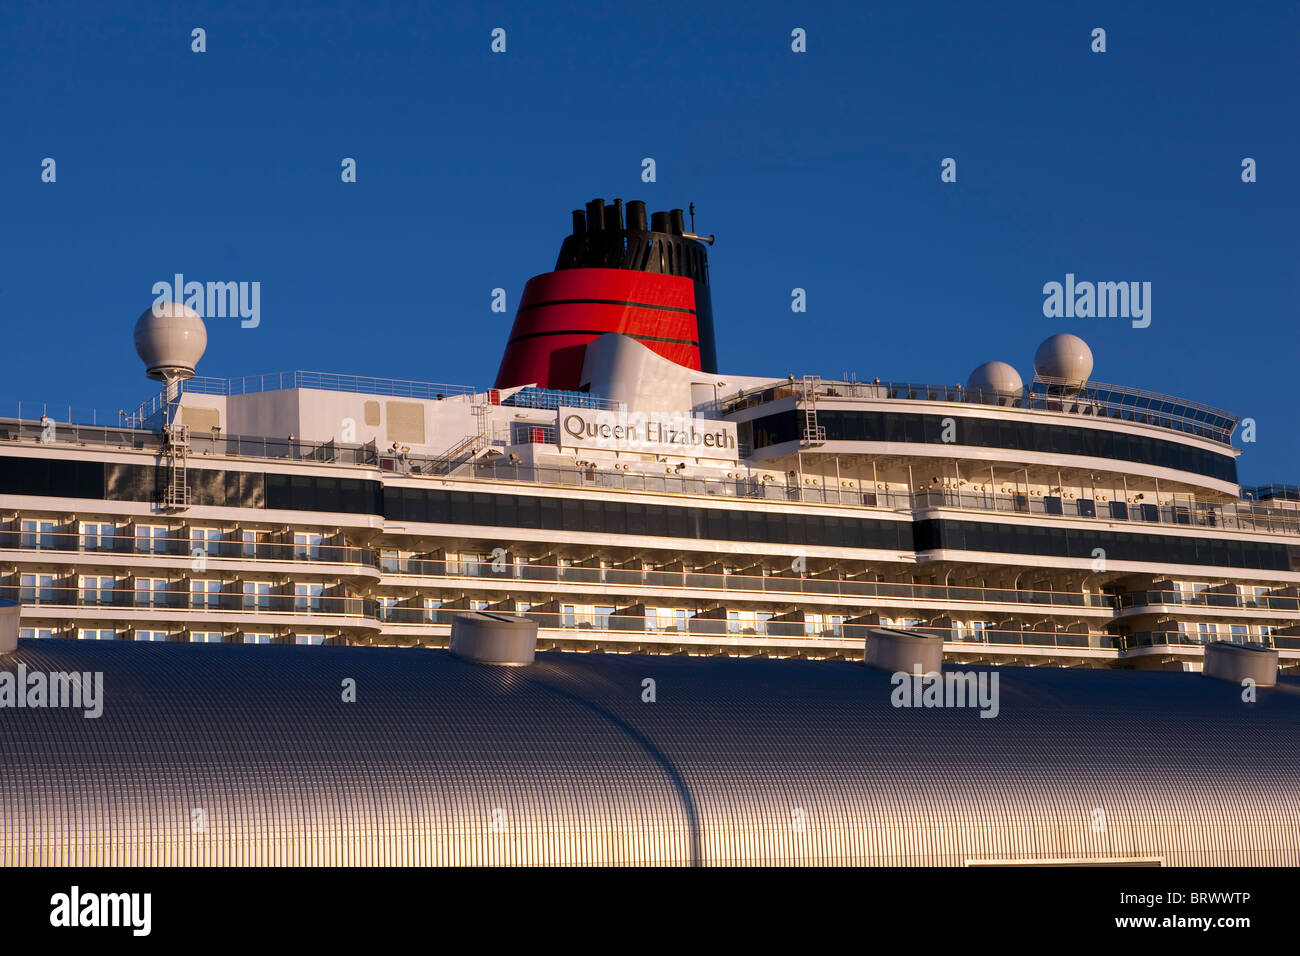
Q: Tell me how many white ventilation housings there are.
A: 4